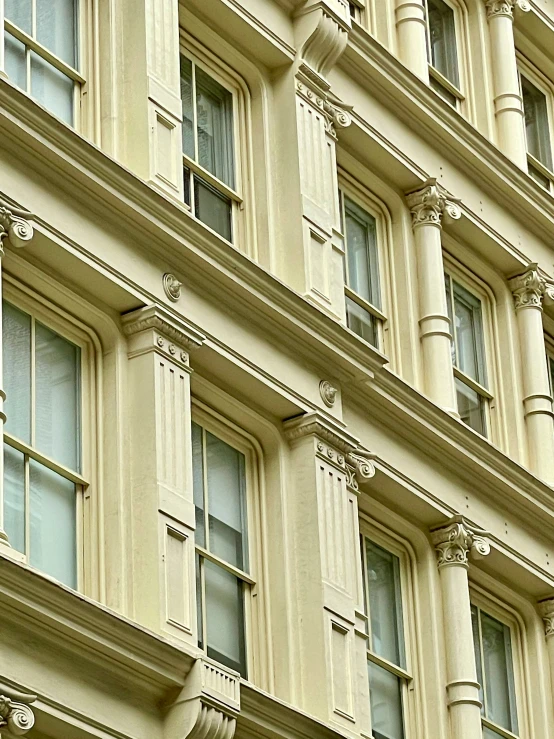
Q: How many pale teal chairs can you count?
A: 0